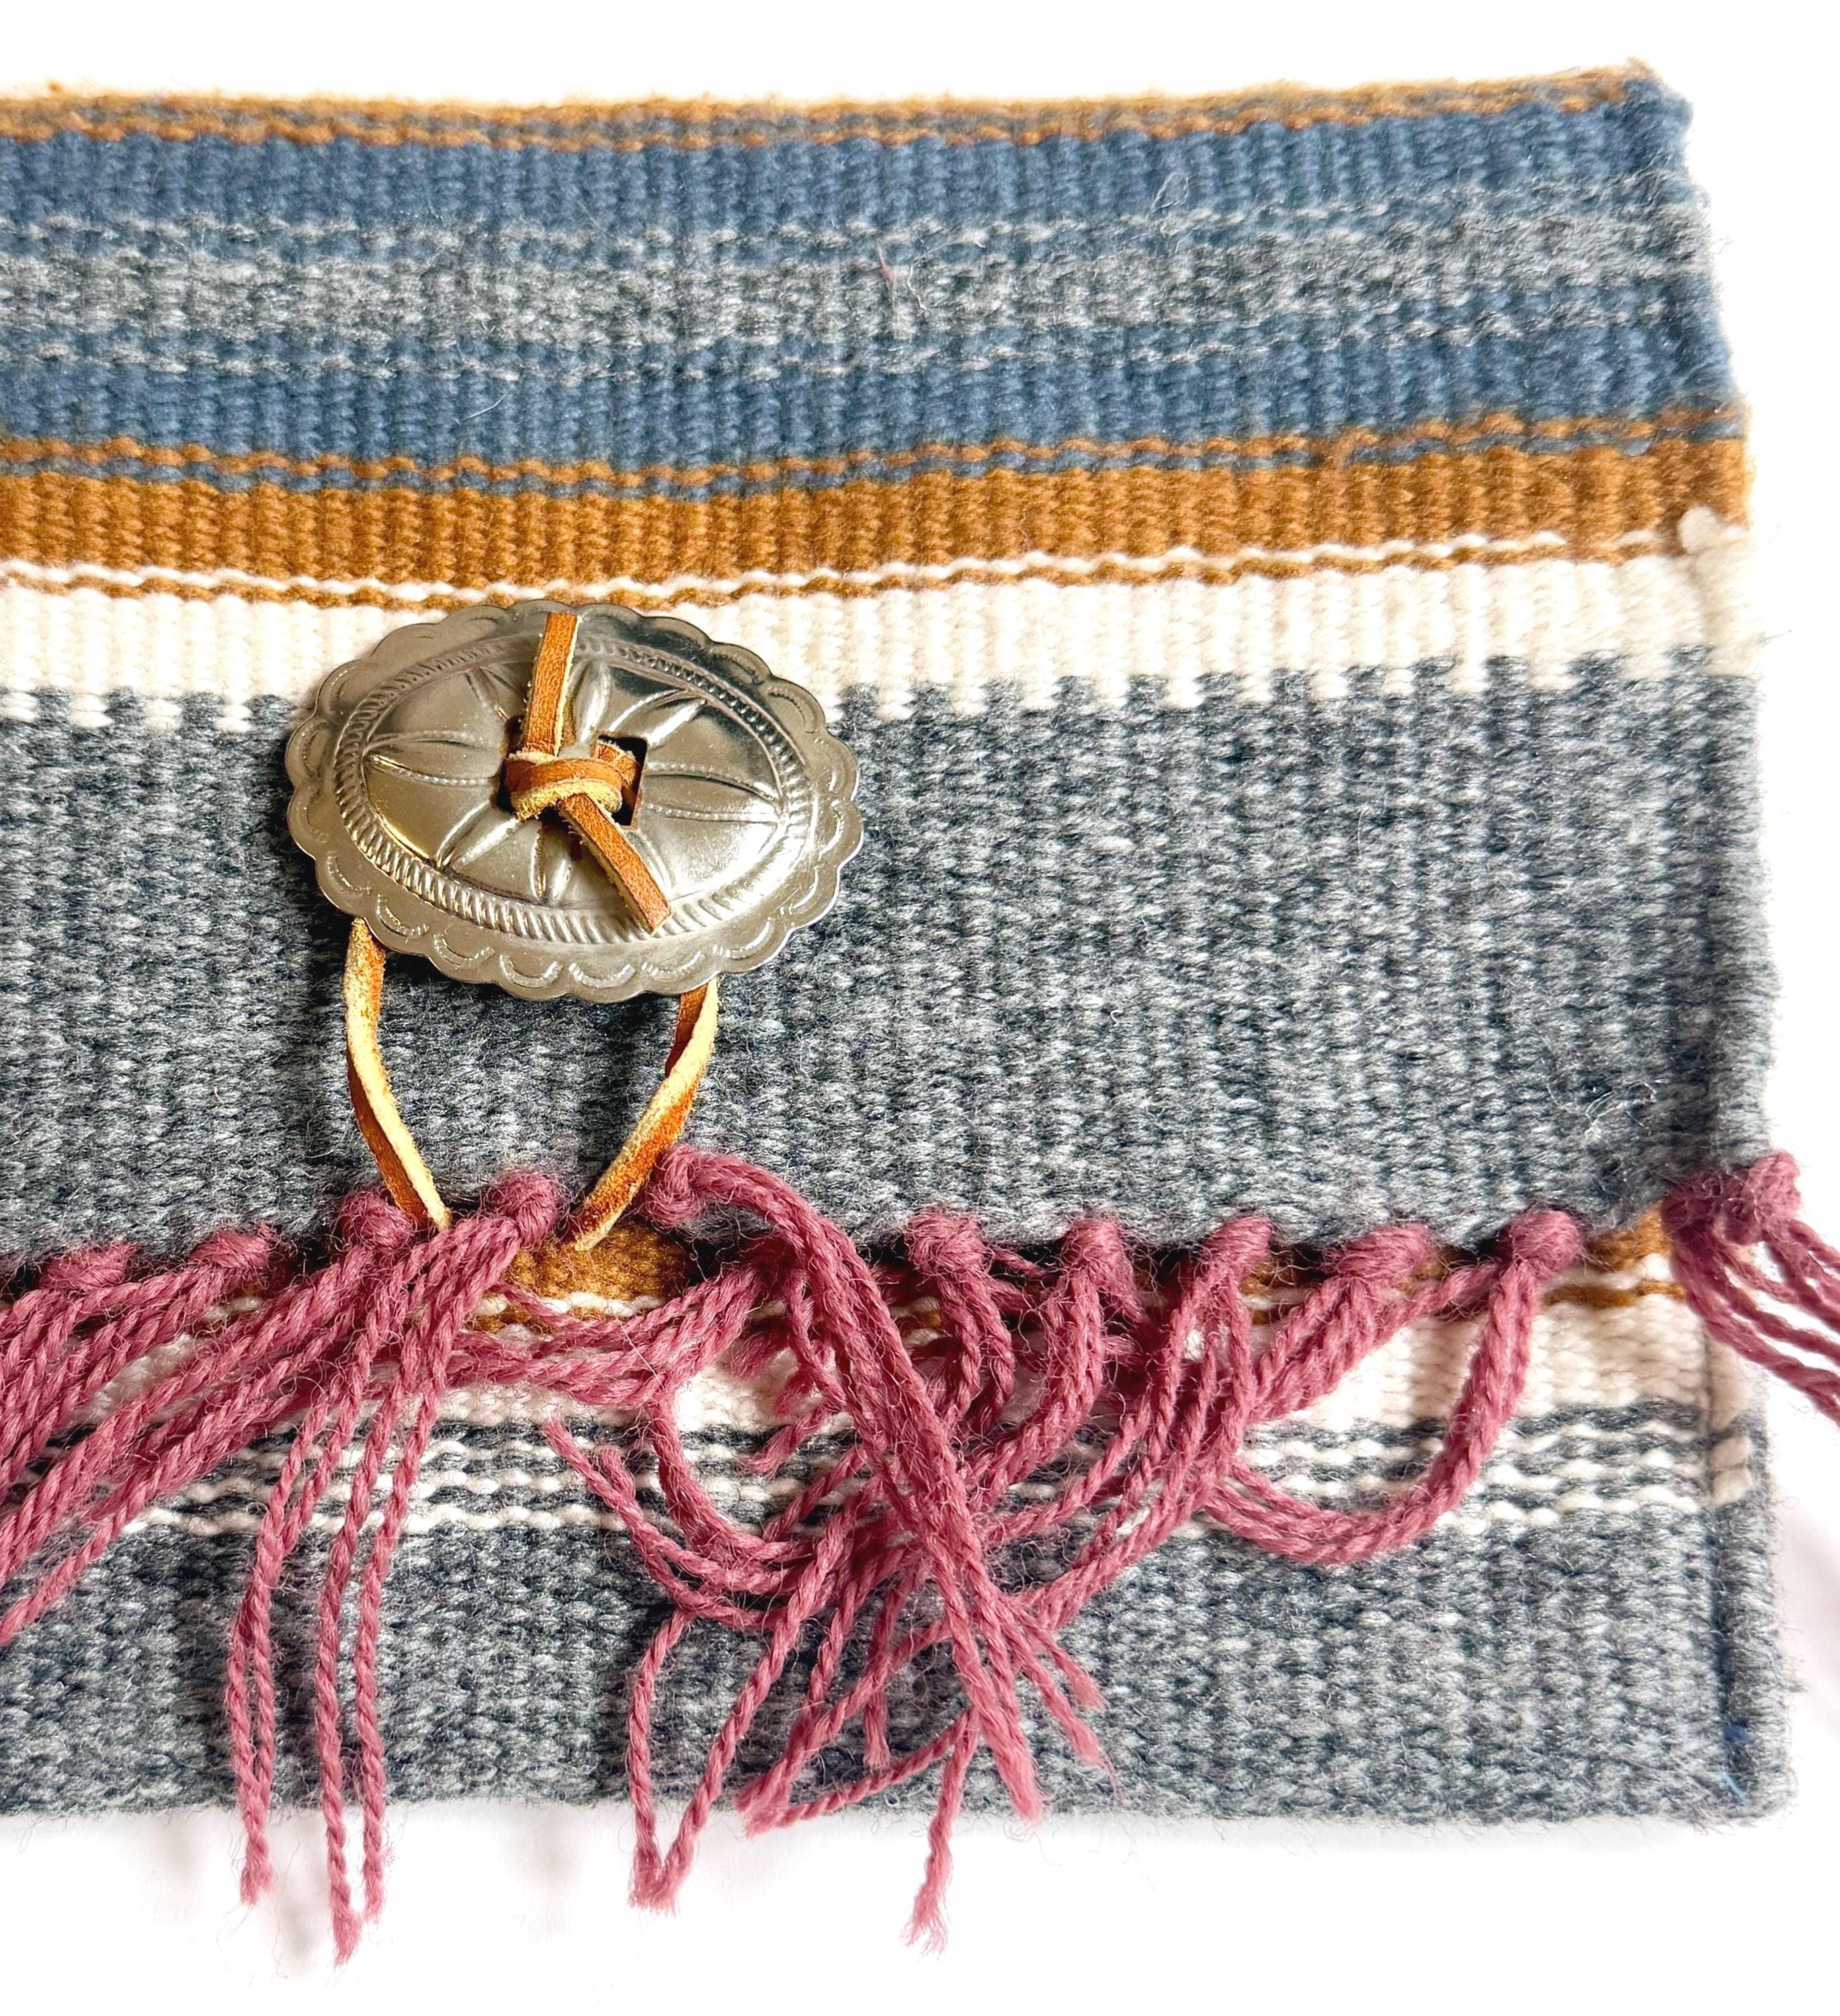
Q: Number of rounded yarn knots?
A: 11